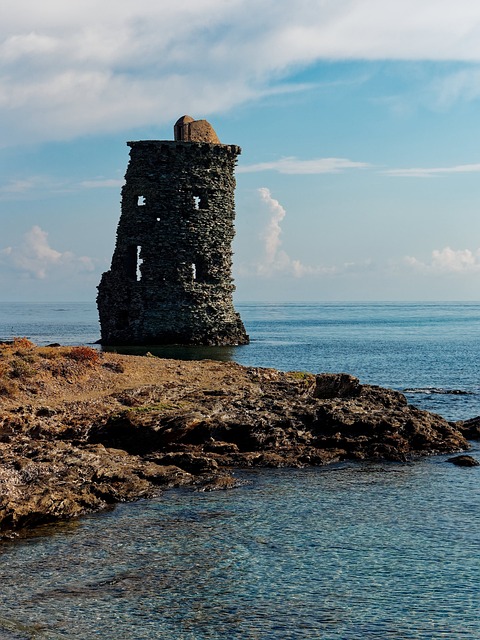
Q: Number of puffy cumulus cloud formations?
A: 3